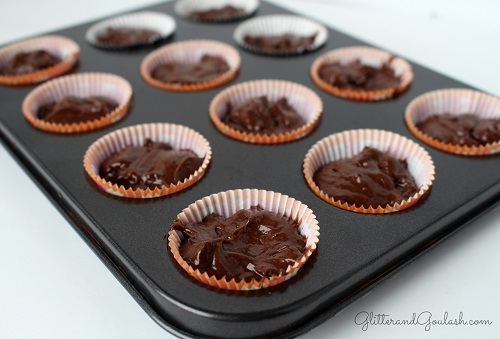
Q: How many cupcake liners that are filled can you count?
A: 12